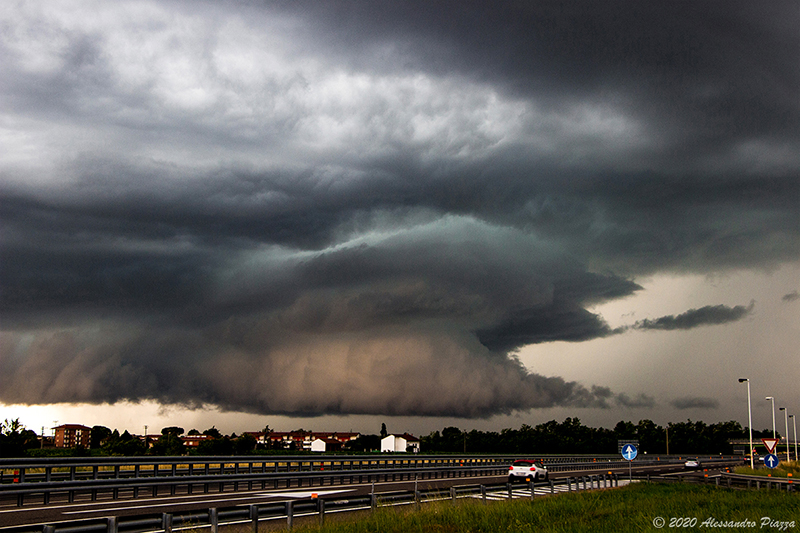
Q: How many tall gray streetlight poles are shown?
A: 4